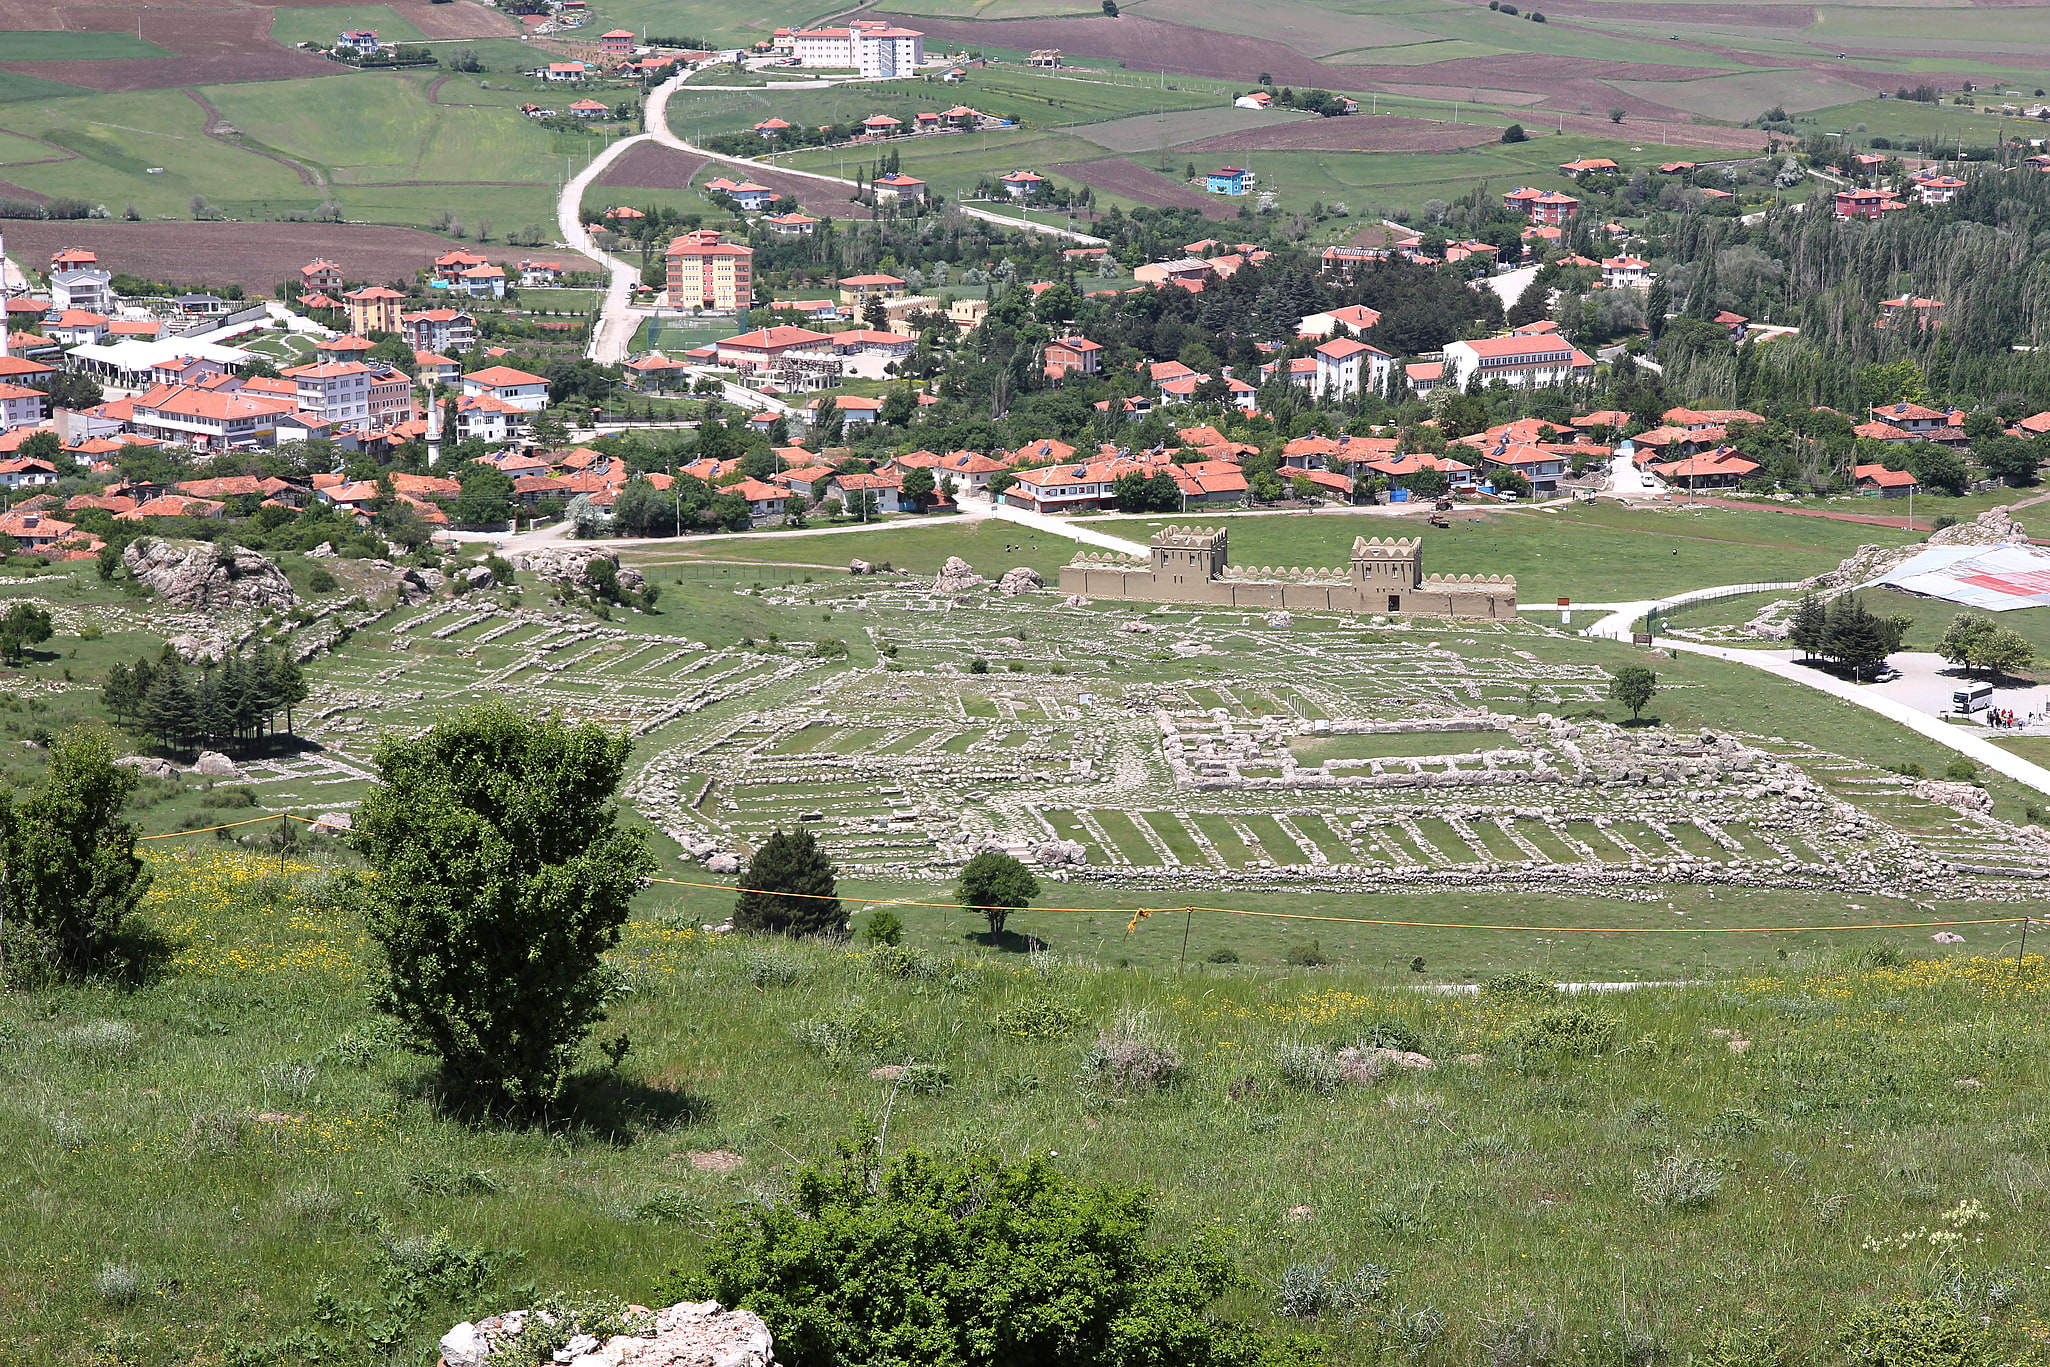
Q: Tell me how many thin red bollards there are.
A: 0